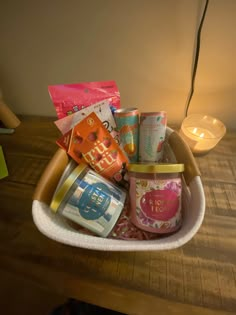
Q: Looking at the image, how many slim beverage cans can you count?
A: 2